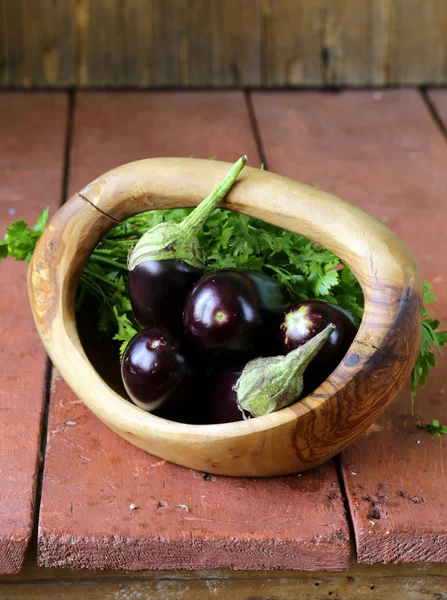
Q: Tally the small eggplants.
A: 5